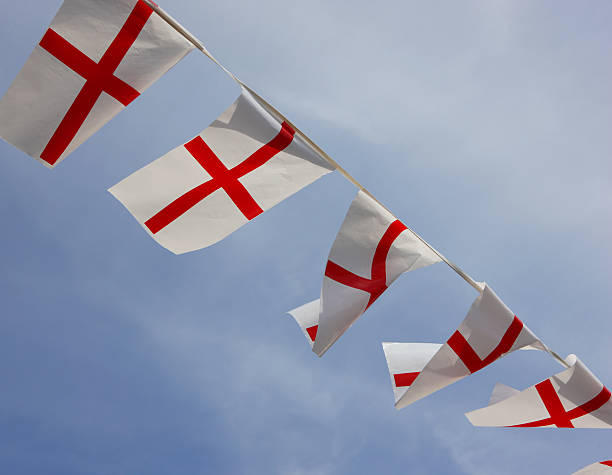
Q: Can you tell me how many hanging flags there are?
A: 6